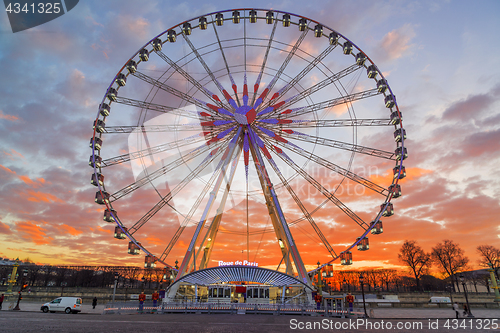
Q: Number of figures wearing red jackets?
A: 4